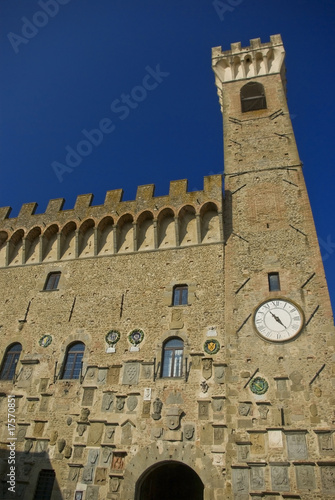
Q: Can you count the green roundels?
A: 5